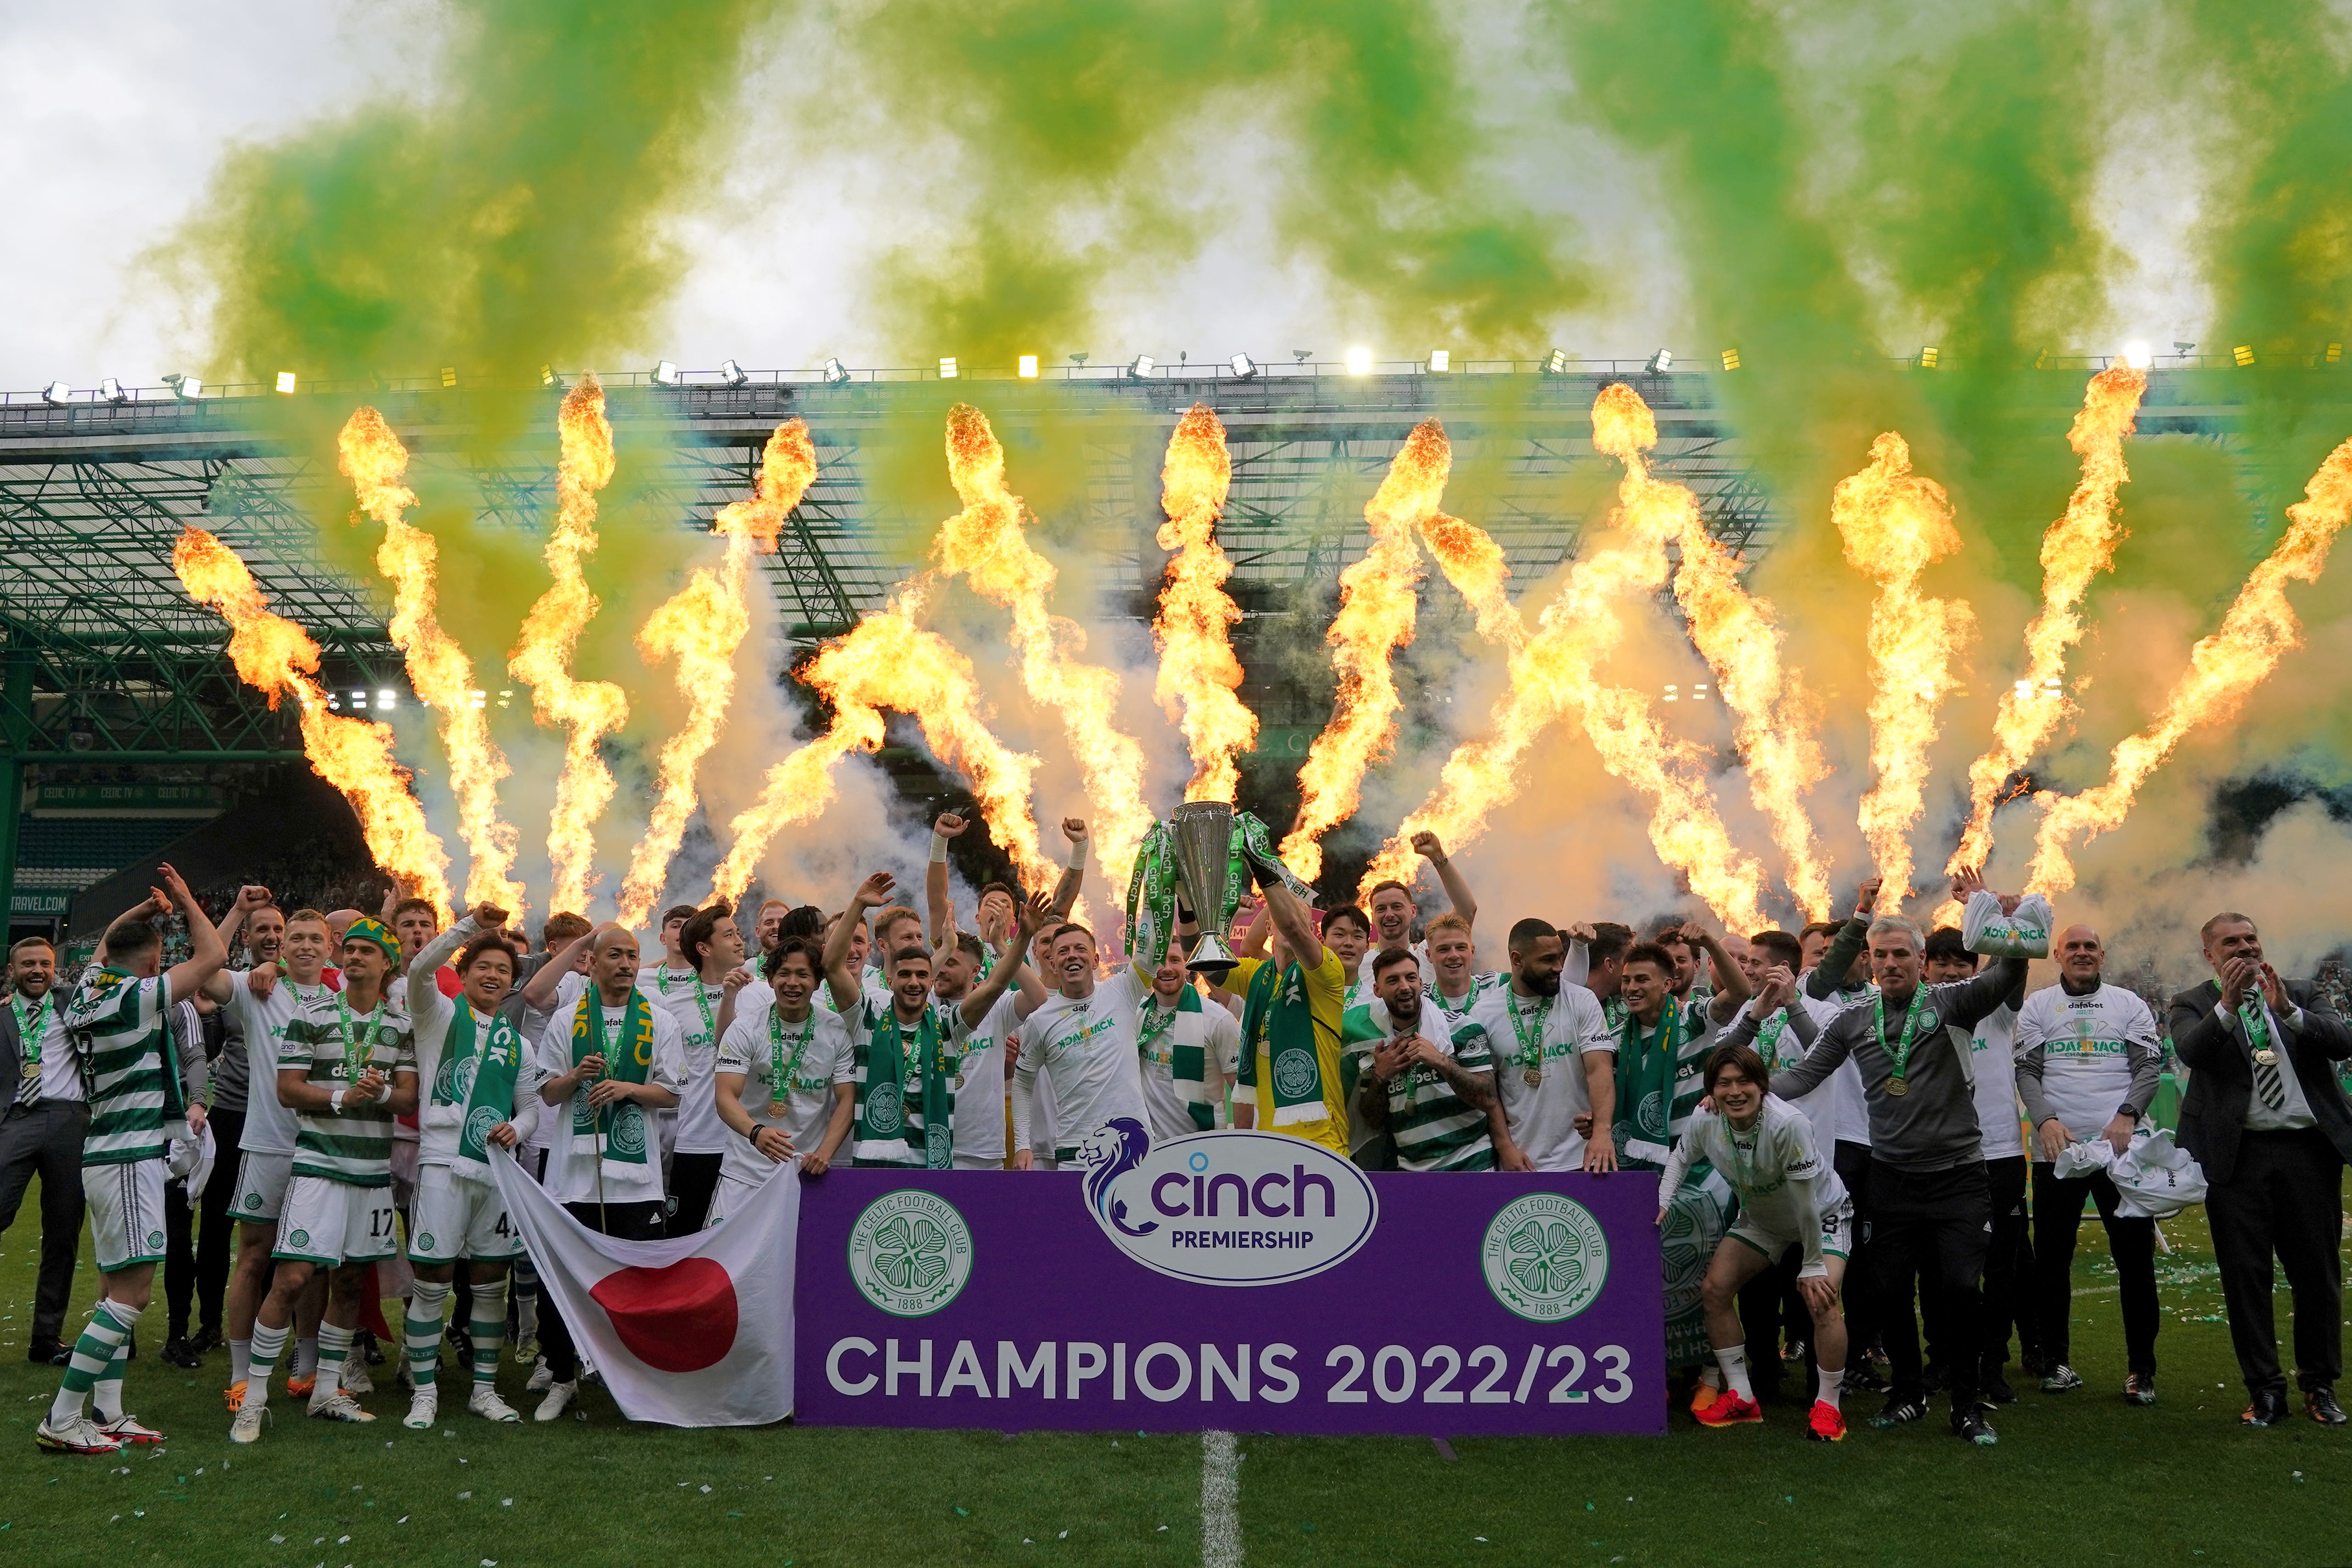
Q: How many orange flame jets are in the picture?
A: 15